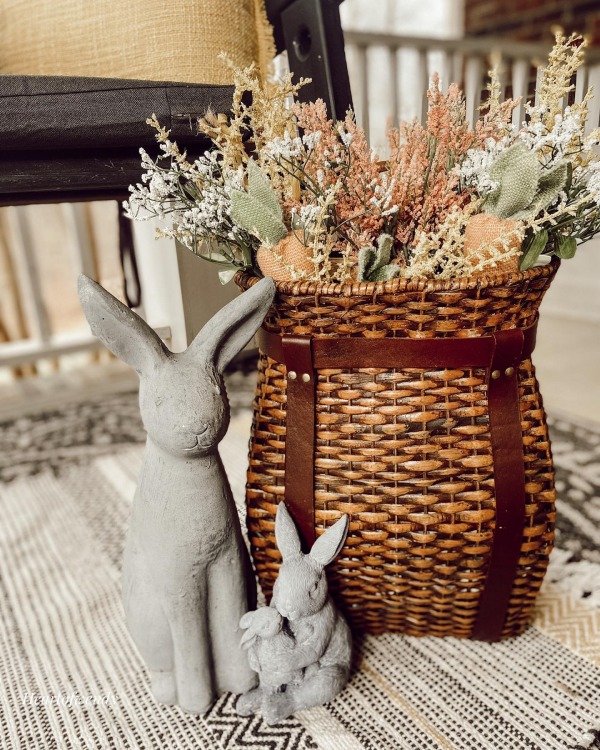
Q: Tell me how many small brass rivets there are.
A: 4